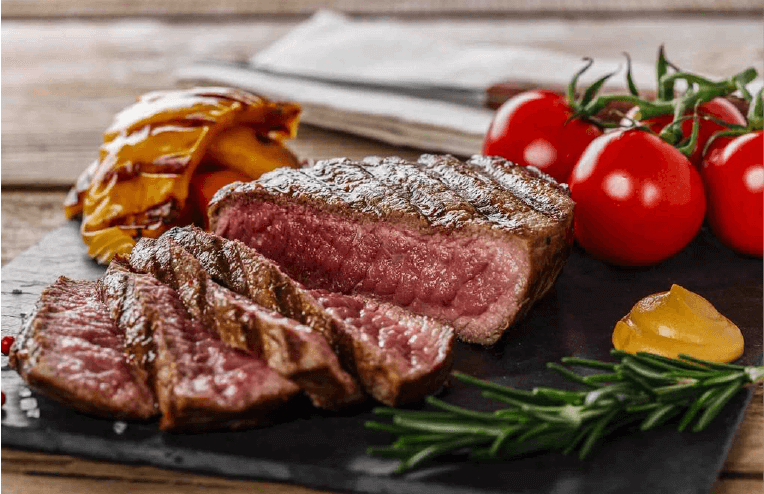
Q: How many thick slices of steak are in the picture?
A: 4